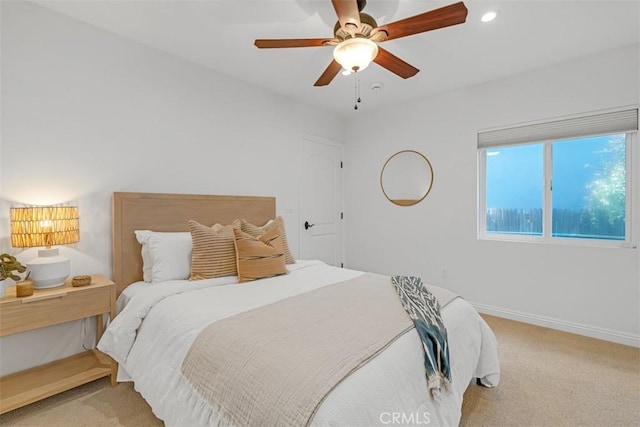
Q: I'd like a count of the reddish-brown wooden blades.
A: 5